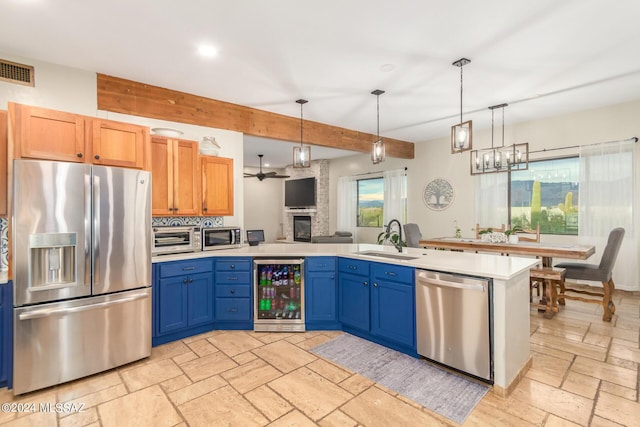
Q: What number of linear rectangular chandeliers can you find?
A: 1